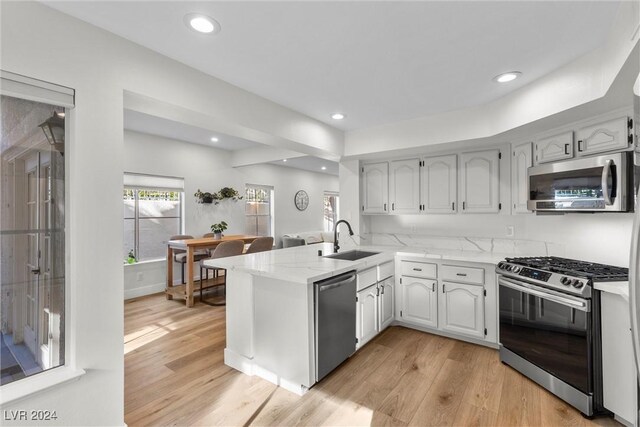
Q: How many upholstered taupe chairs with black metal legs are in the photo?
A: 4